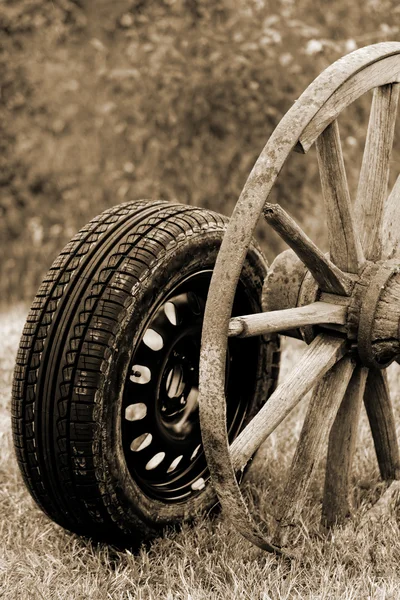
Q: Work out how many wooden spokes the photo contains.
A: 9